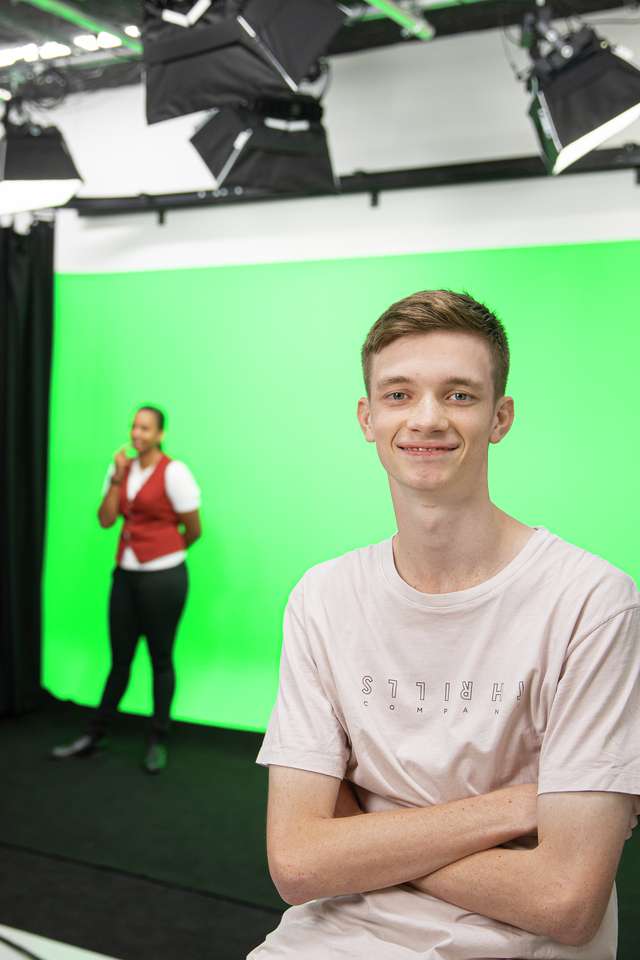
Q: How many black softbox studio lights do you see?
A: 4